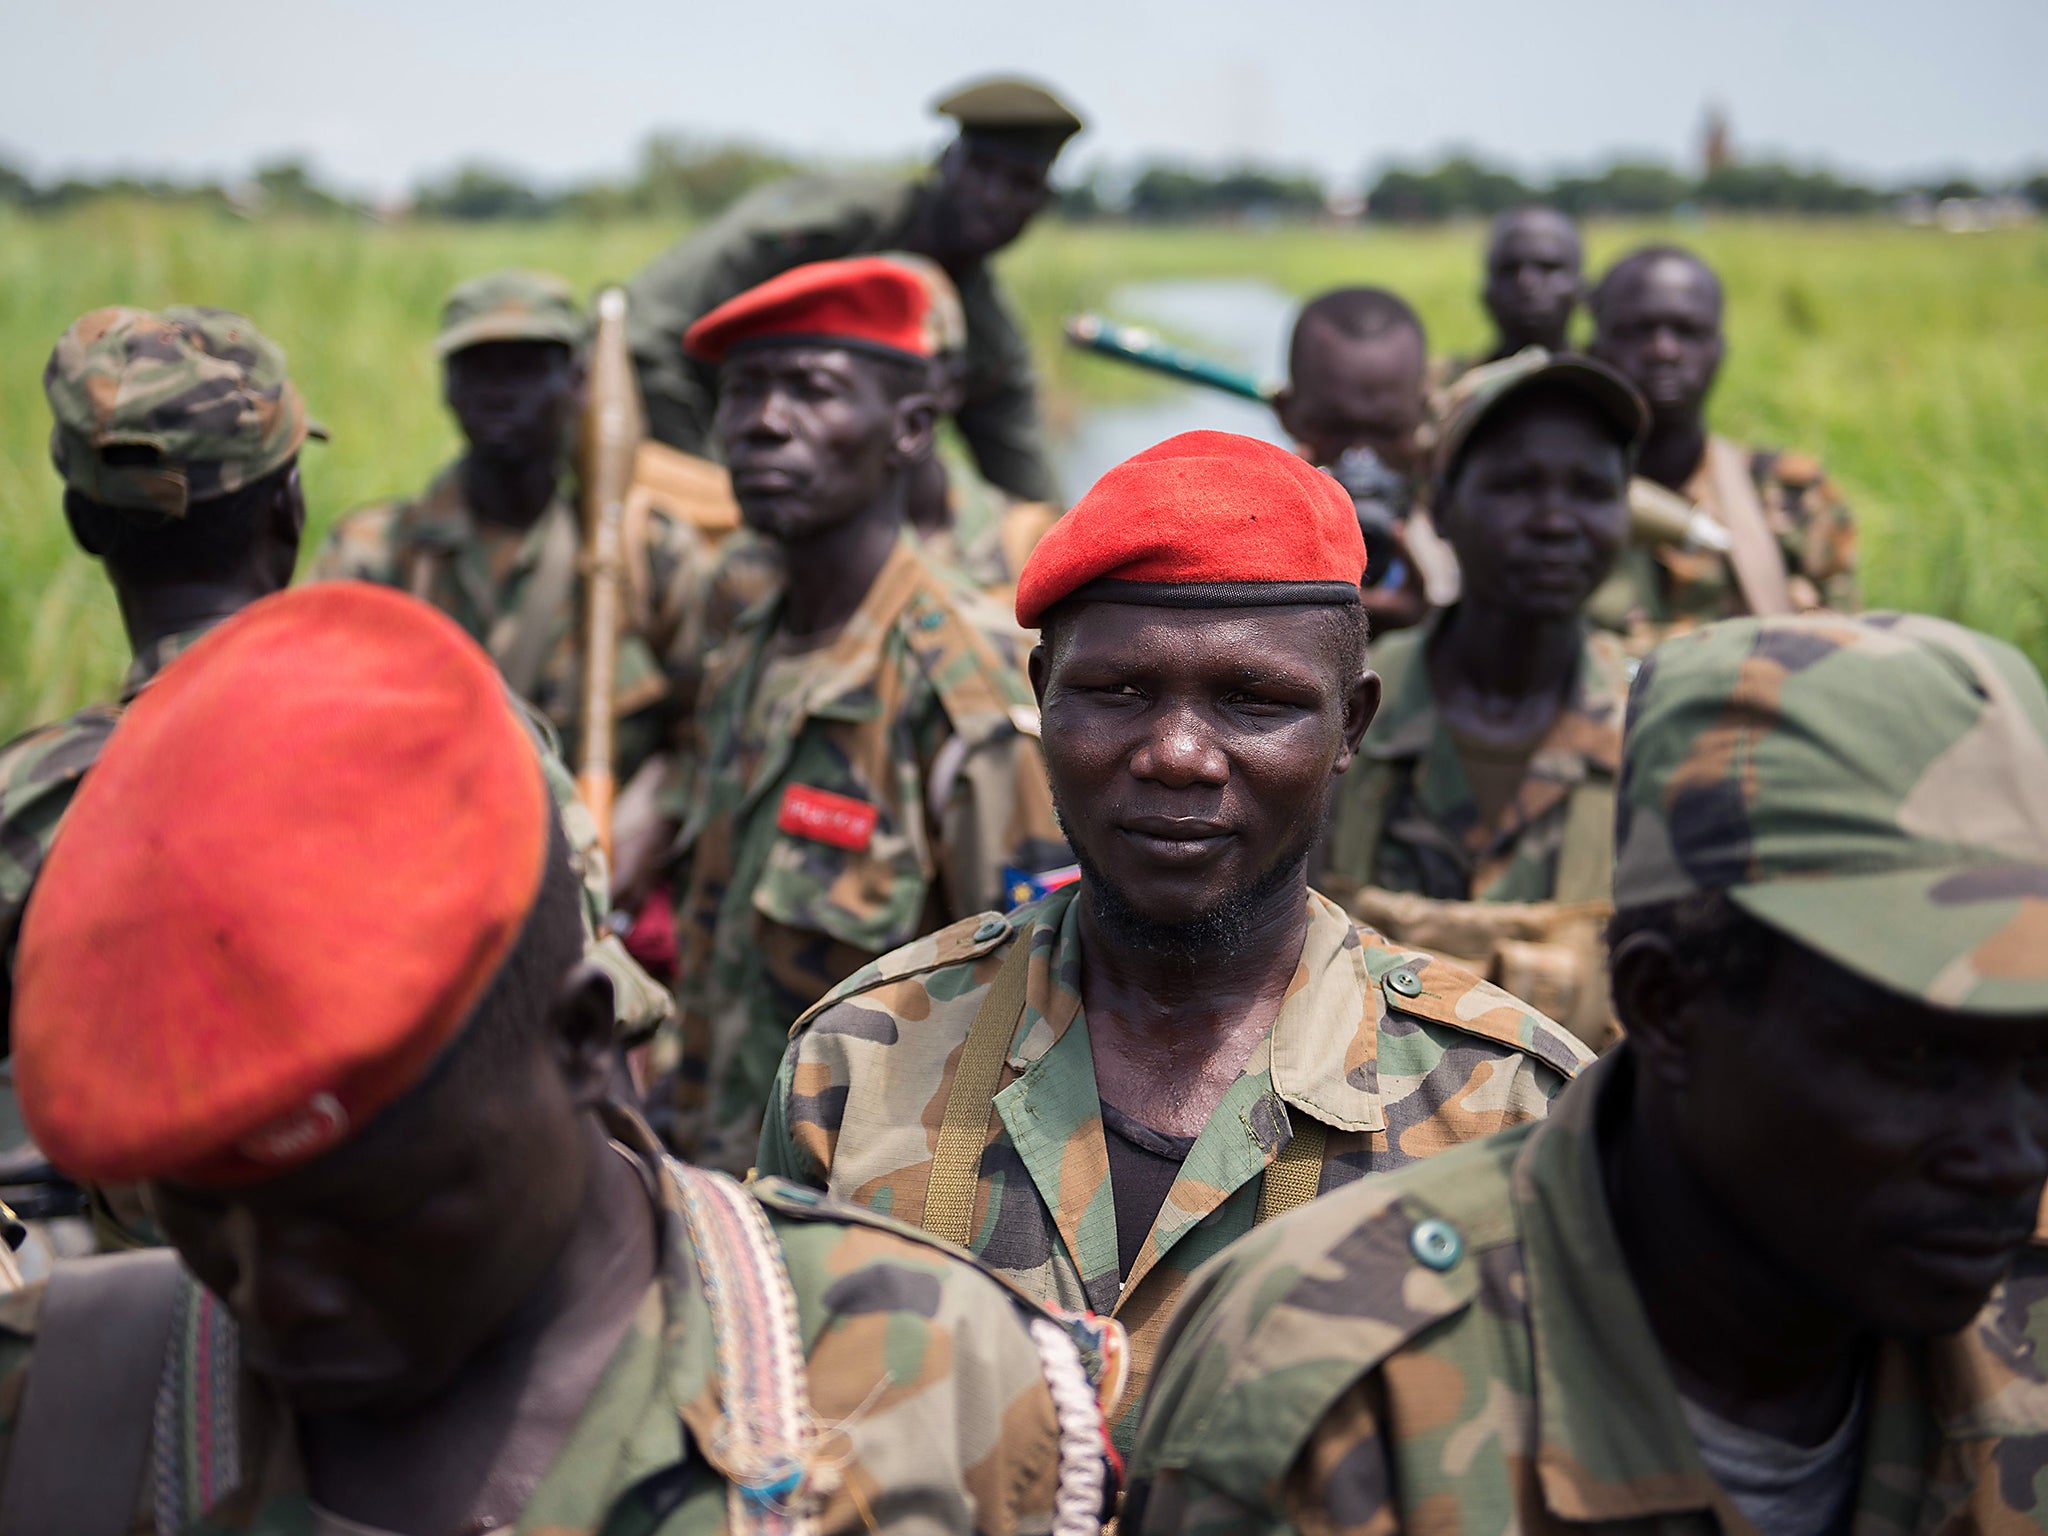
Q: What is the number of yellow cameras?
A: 0